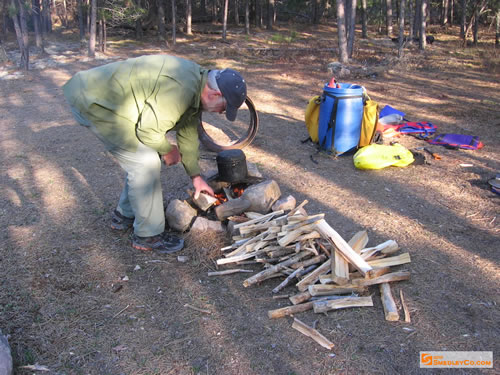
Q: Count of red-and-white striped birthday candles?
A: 0